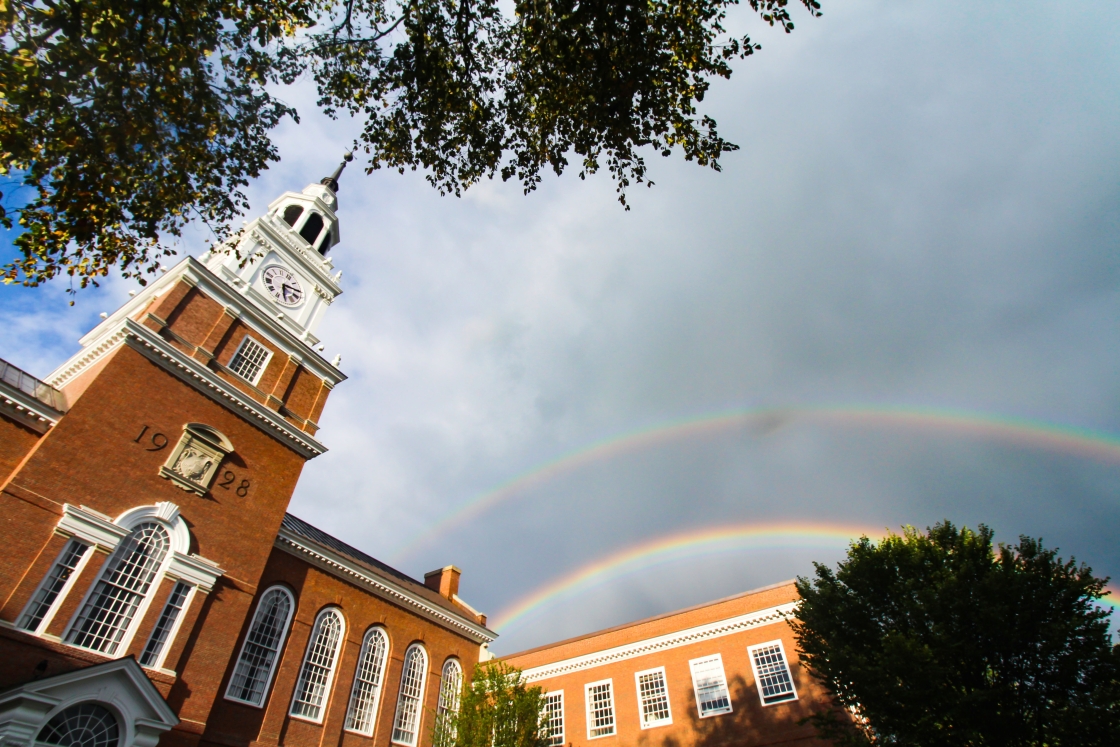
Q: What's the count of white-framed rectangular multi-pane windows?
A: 8